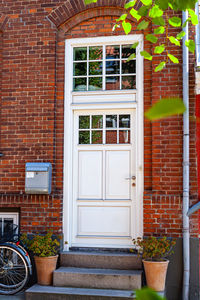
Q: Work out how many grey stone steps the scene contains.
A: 3